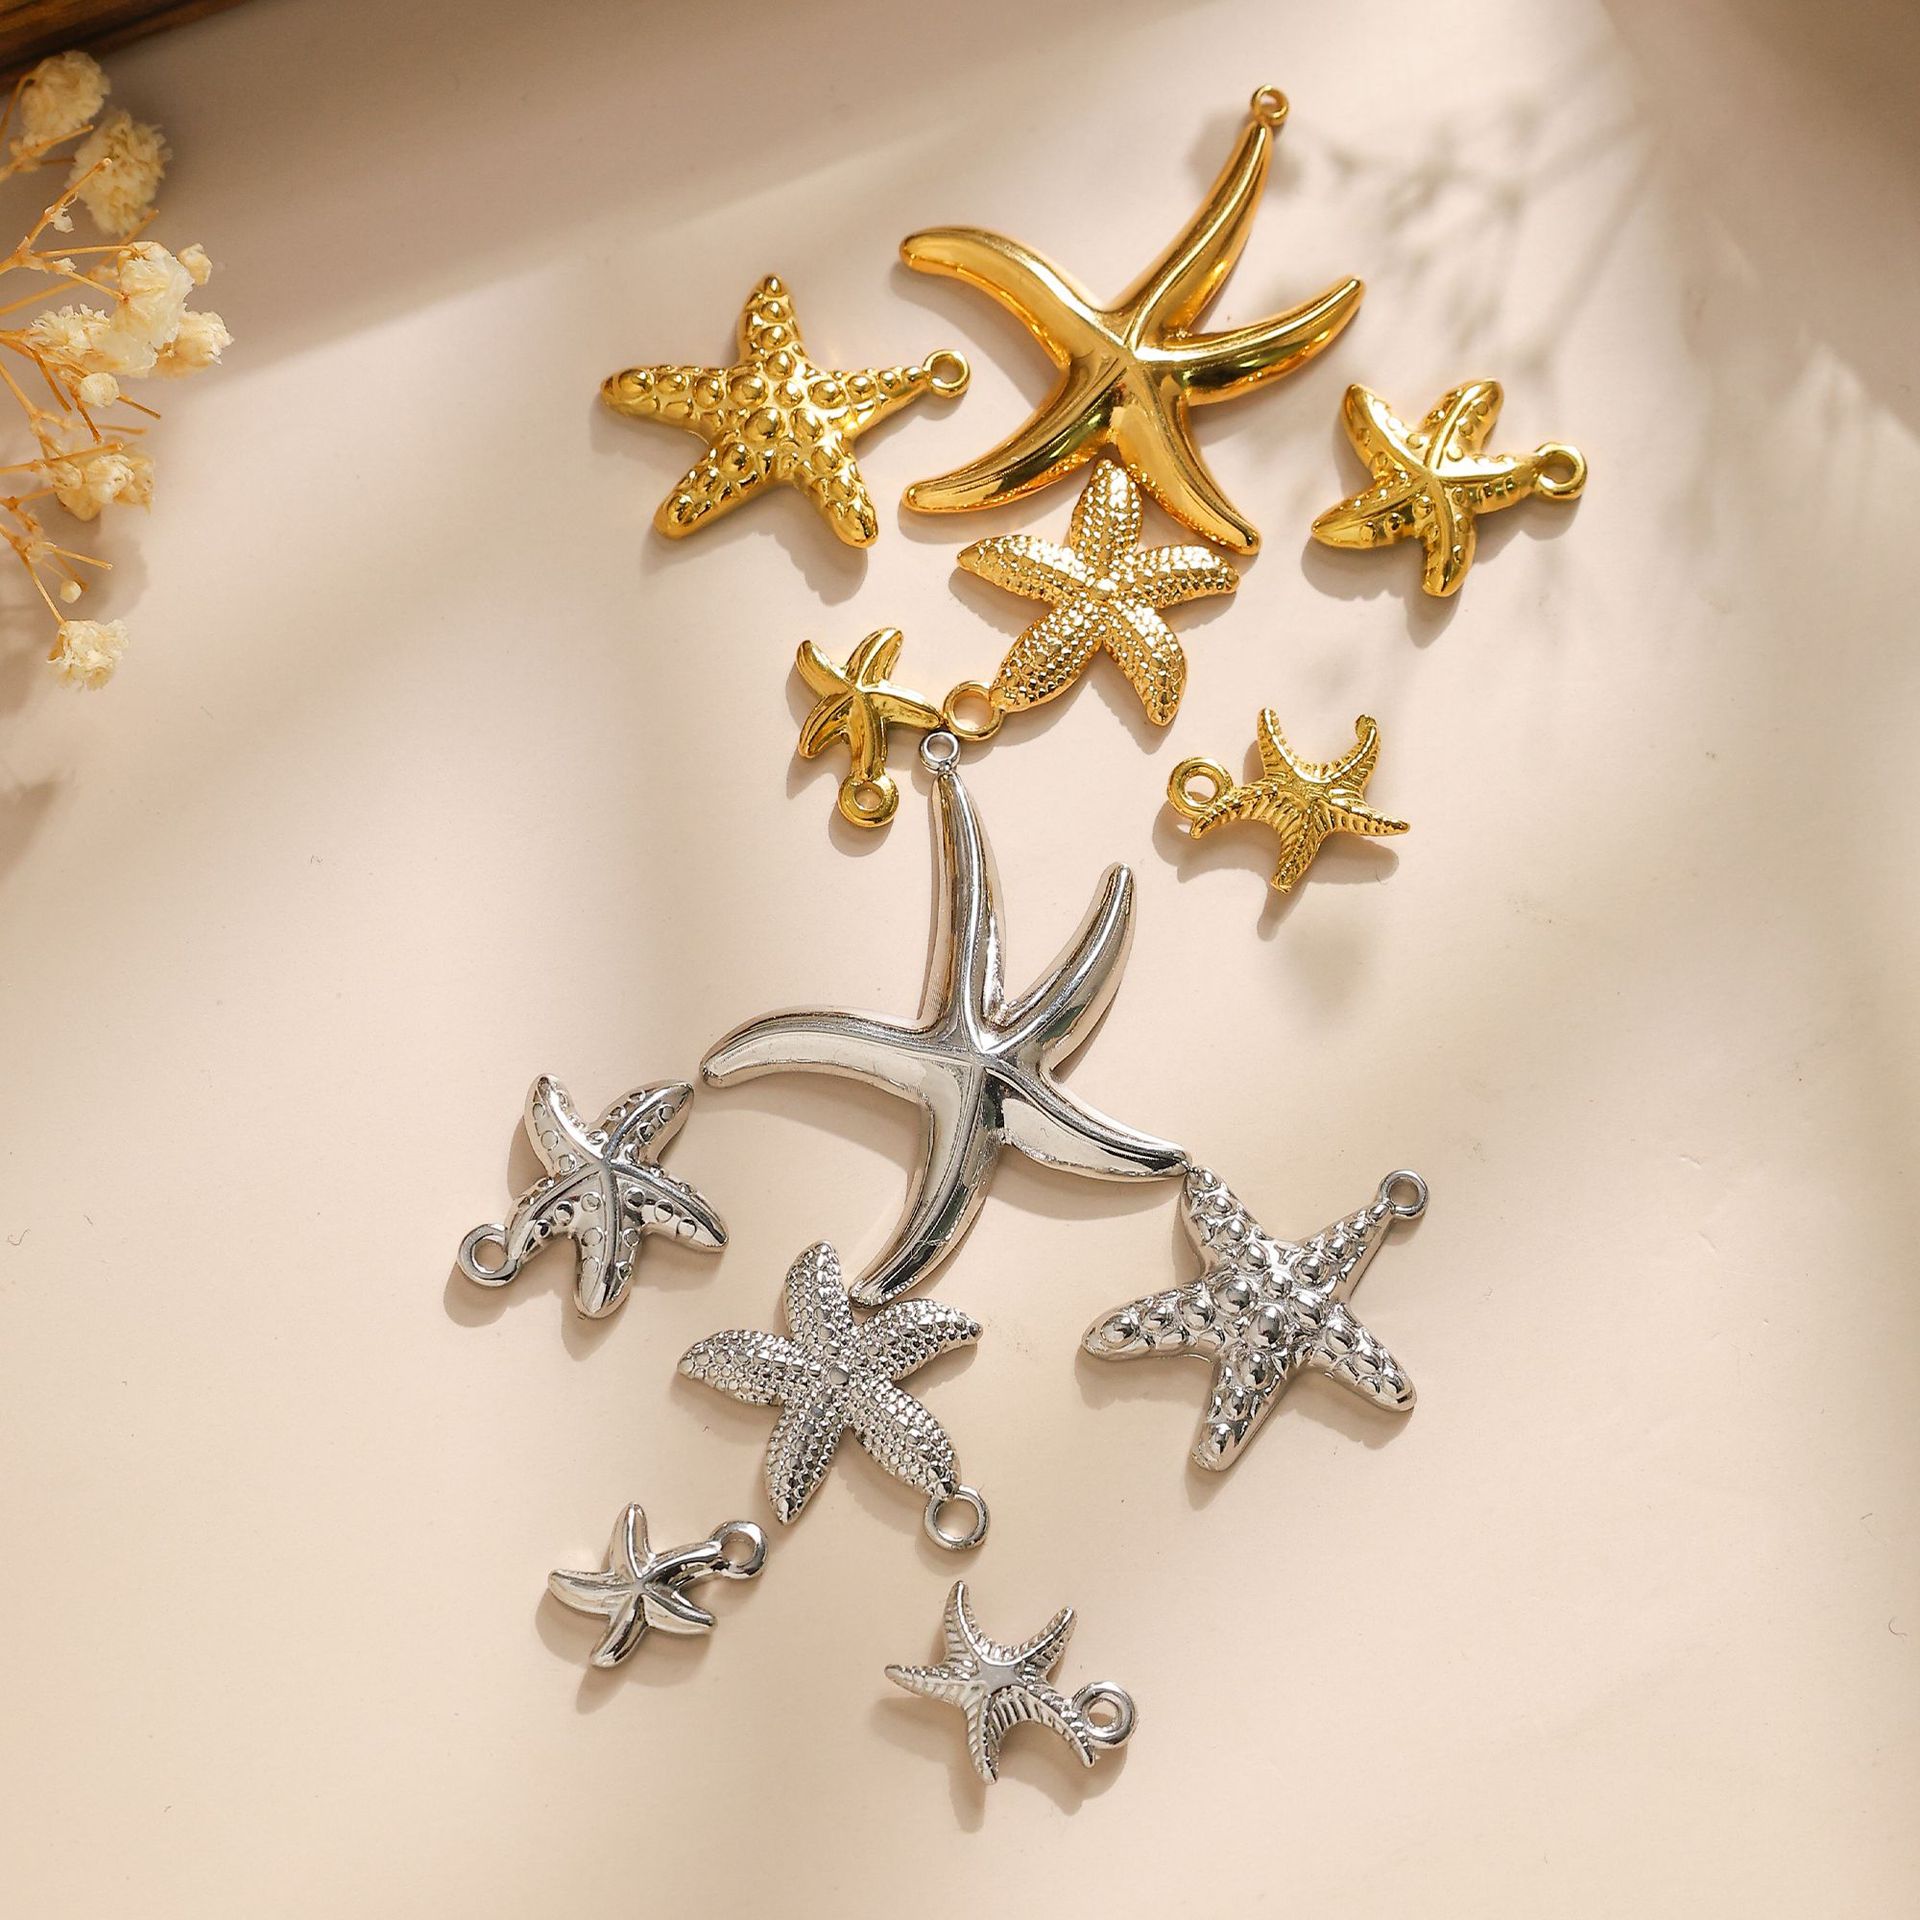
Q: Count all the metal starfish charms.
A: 12